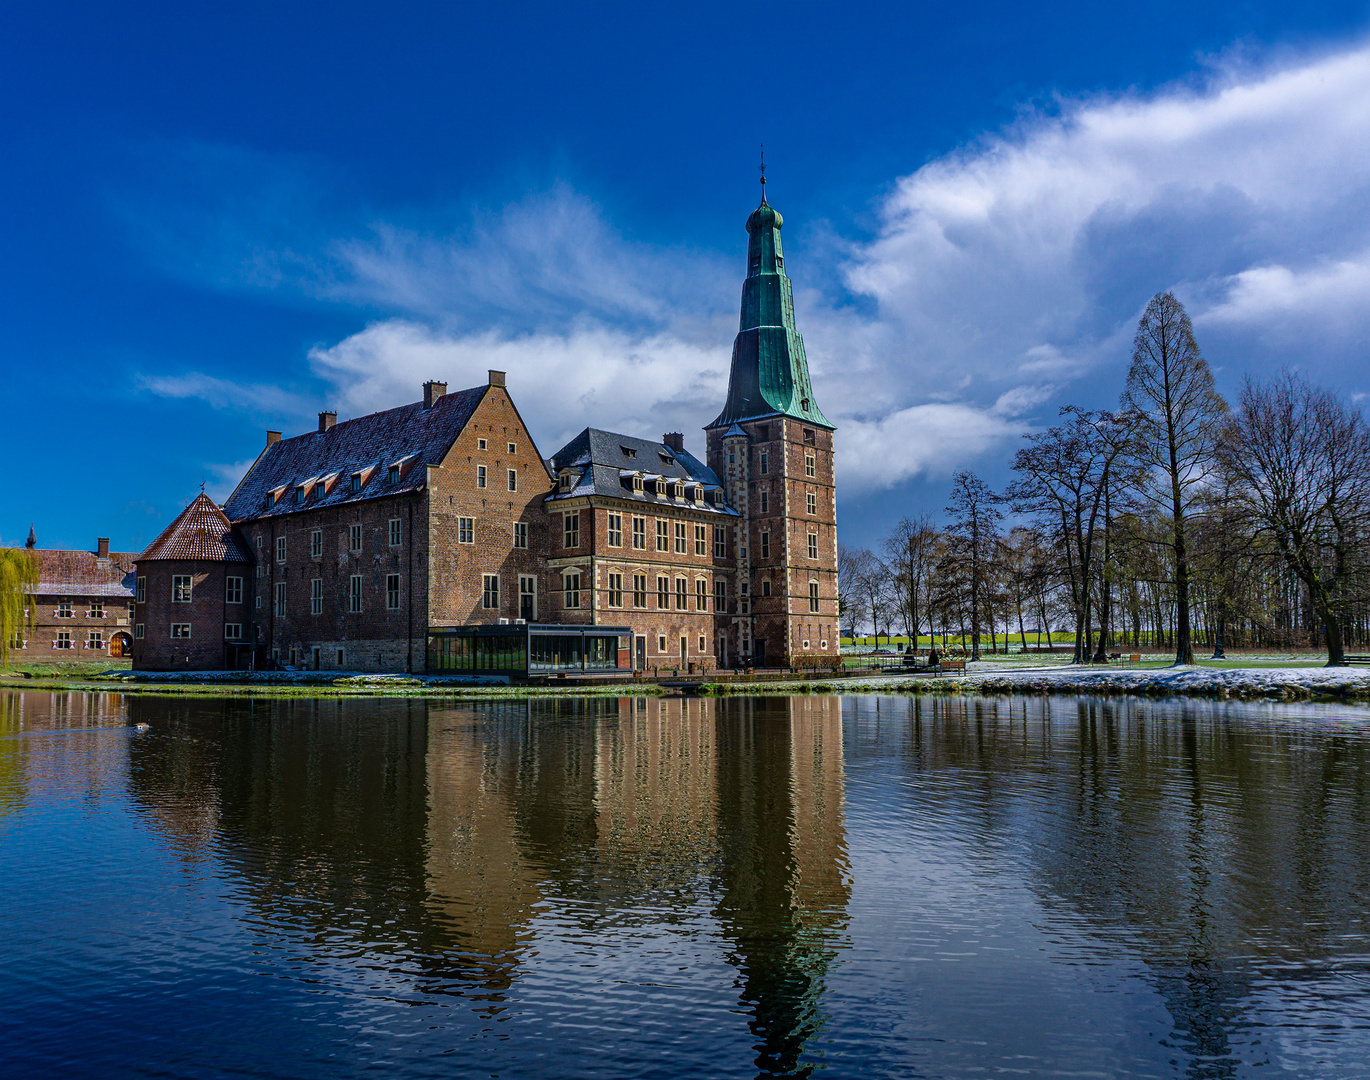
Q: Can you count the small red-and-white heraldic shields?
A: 10